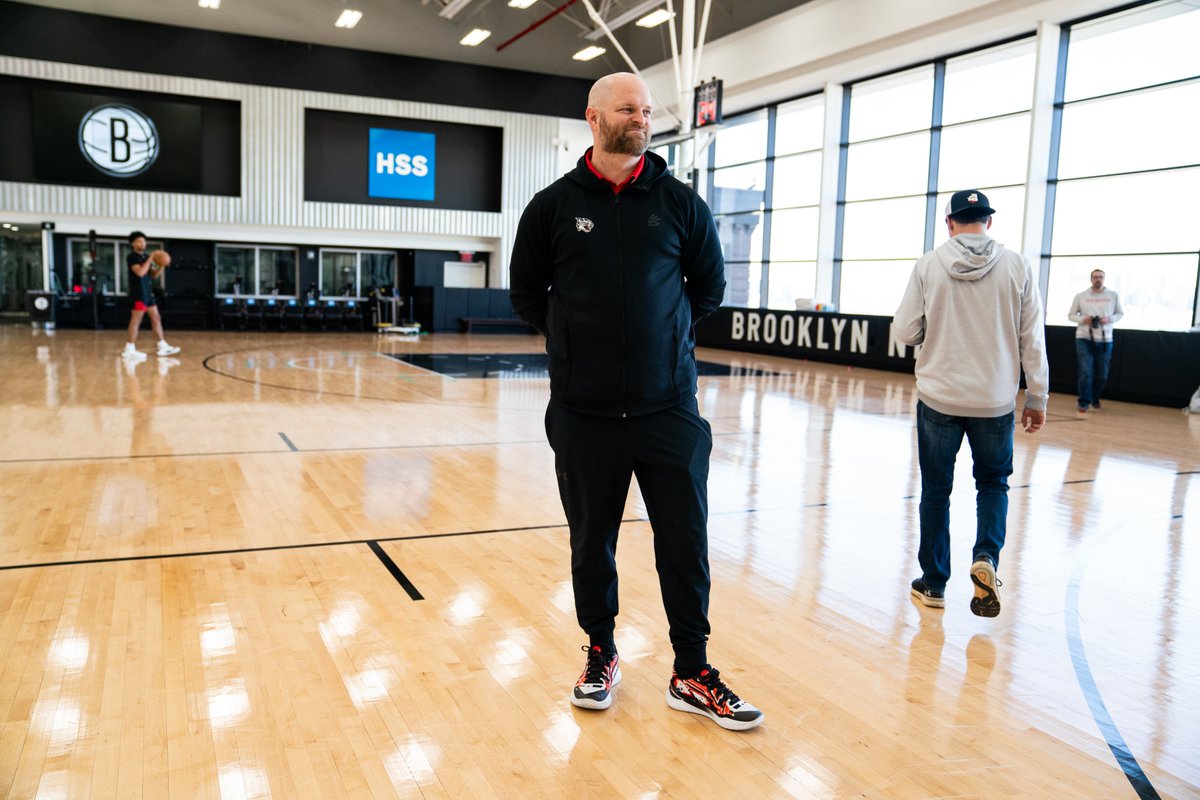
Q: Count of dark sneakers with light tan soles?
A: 2